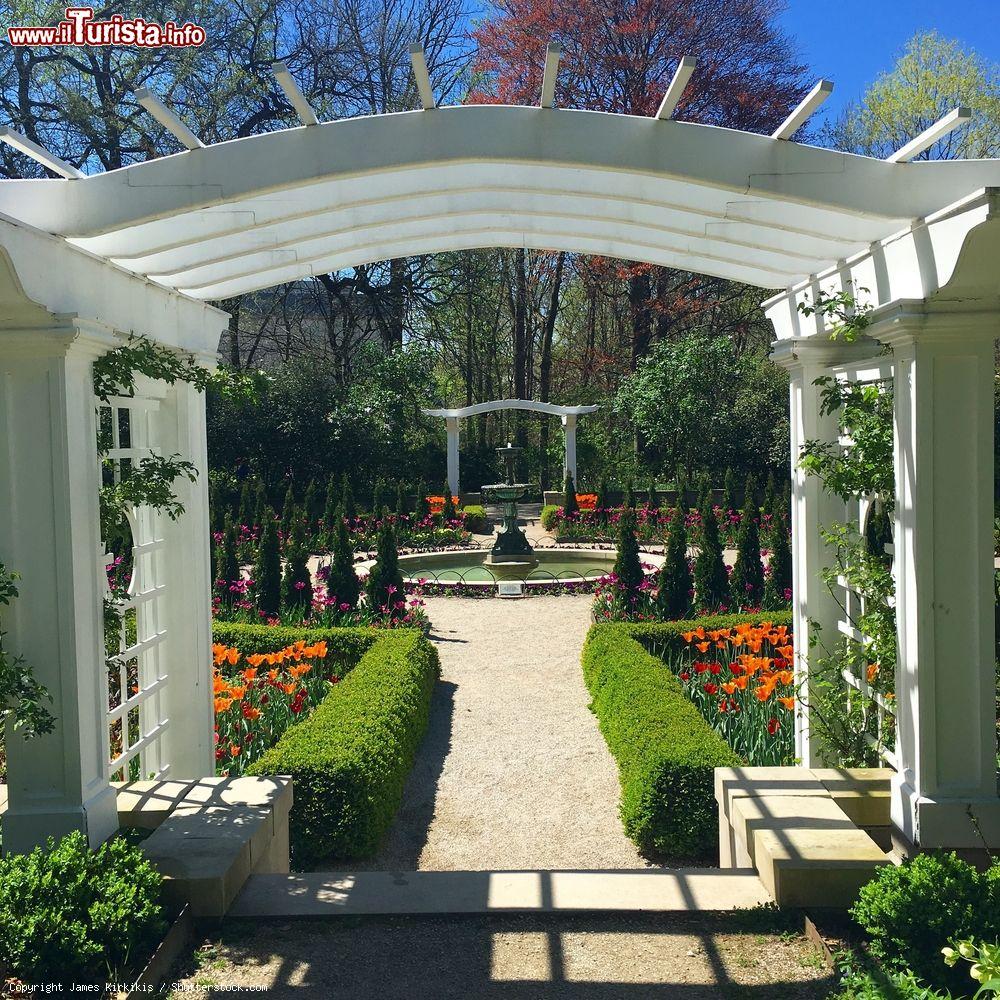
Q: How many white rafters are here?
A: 8